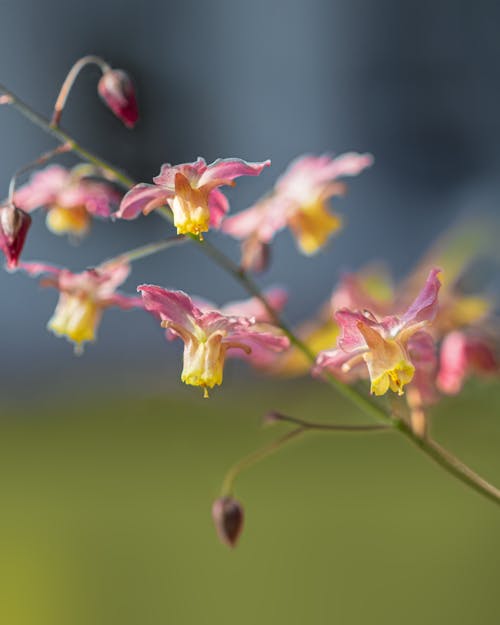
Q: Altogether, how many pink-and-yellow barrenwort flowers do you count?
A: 6